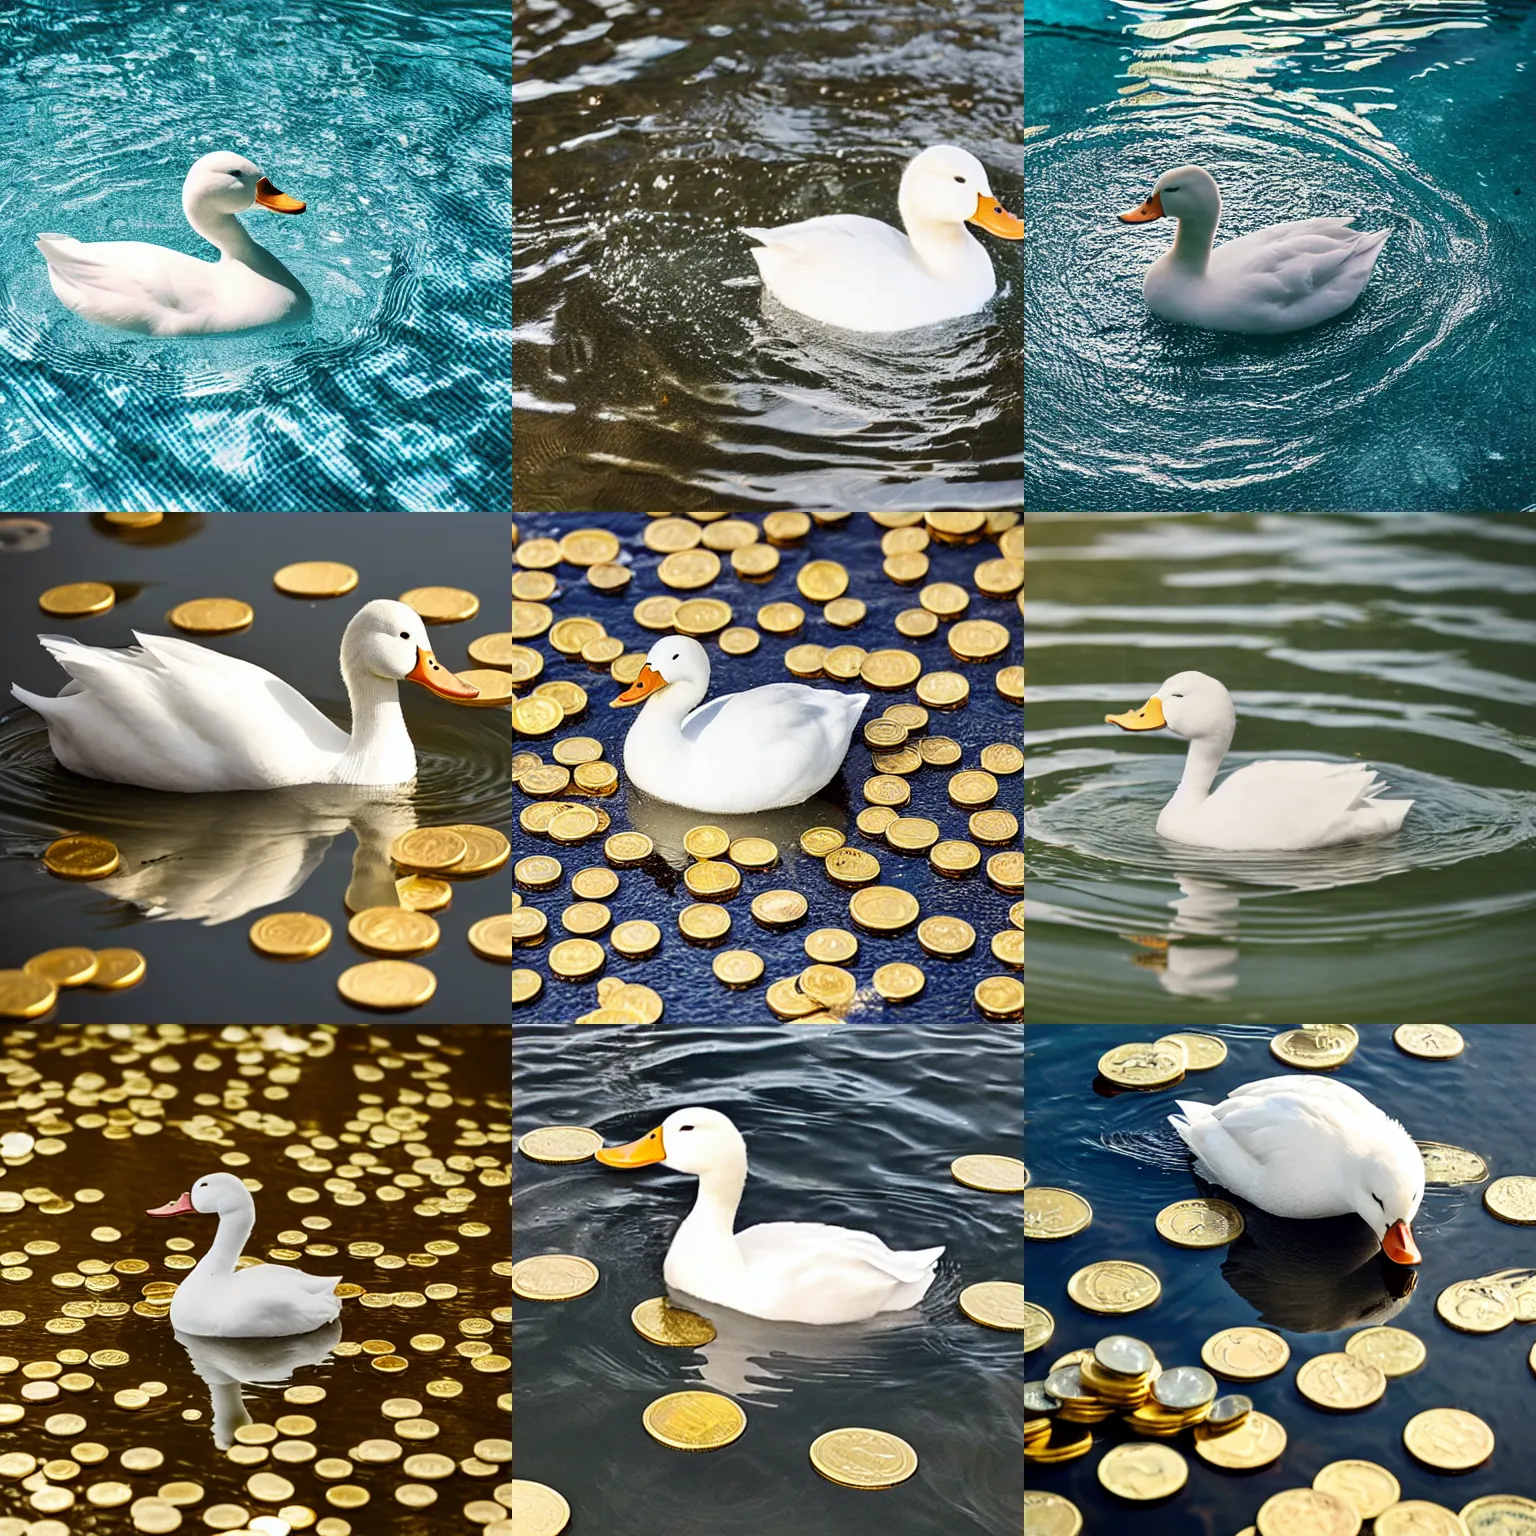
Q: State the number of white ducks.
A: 9